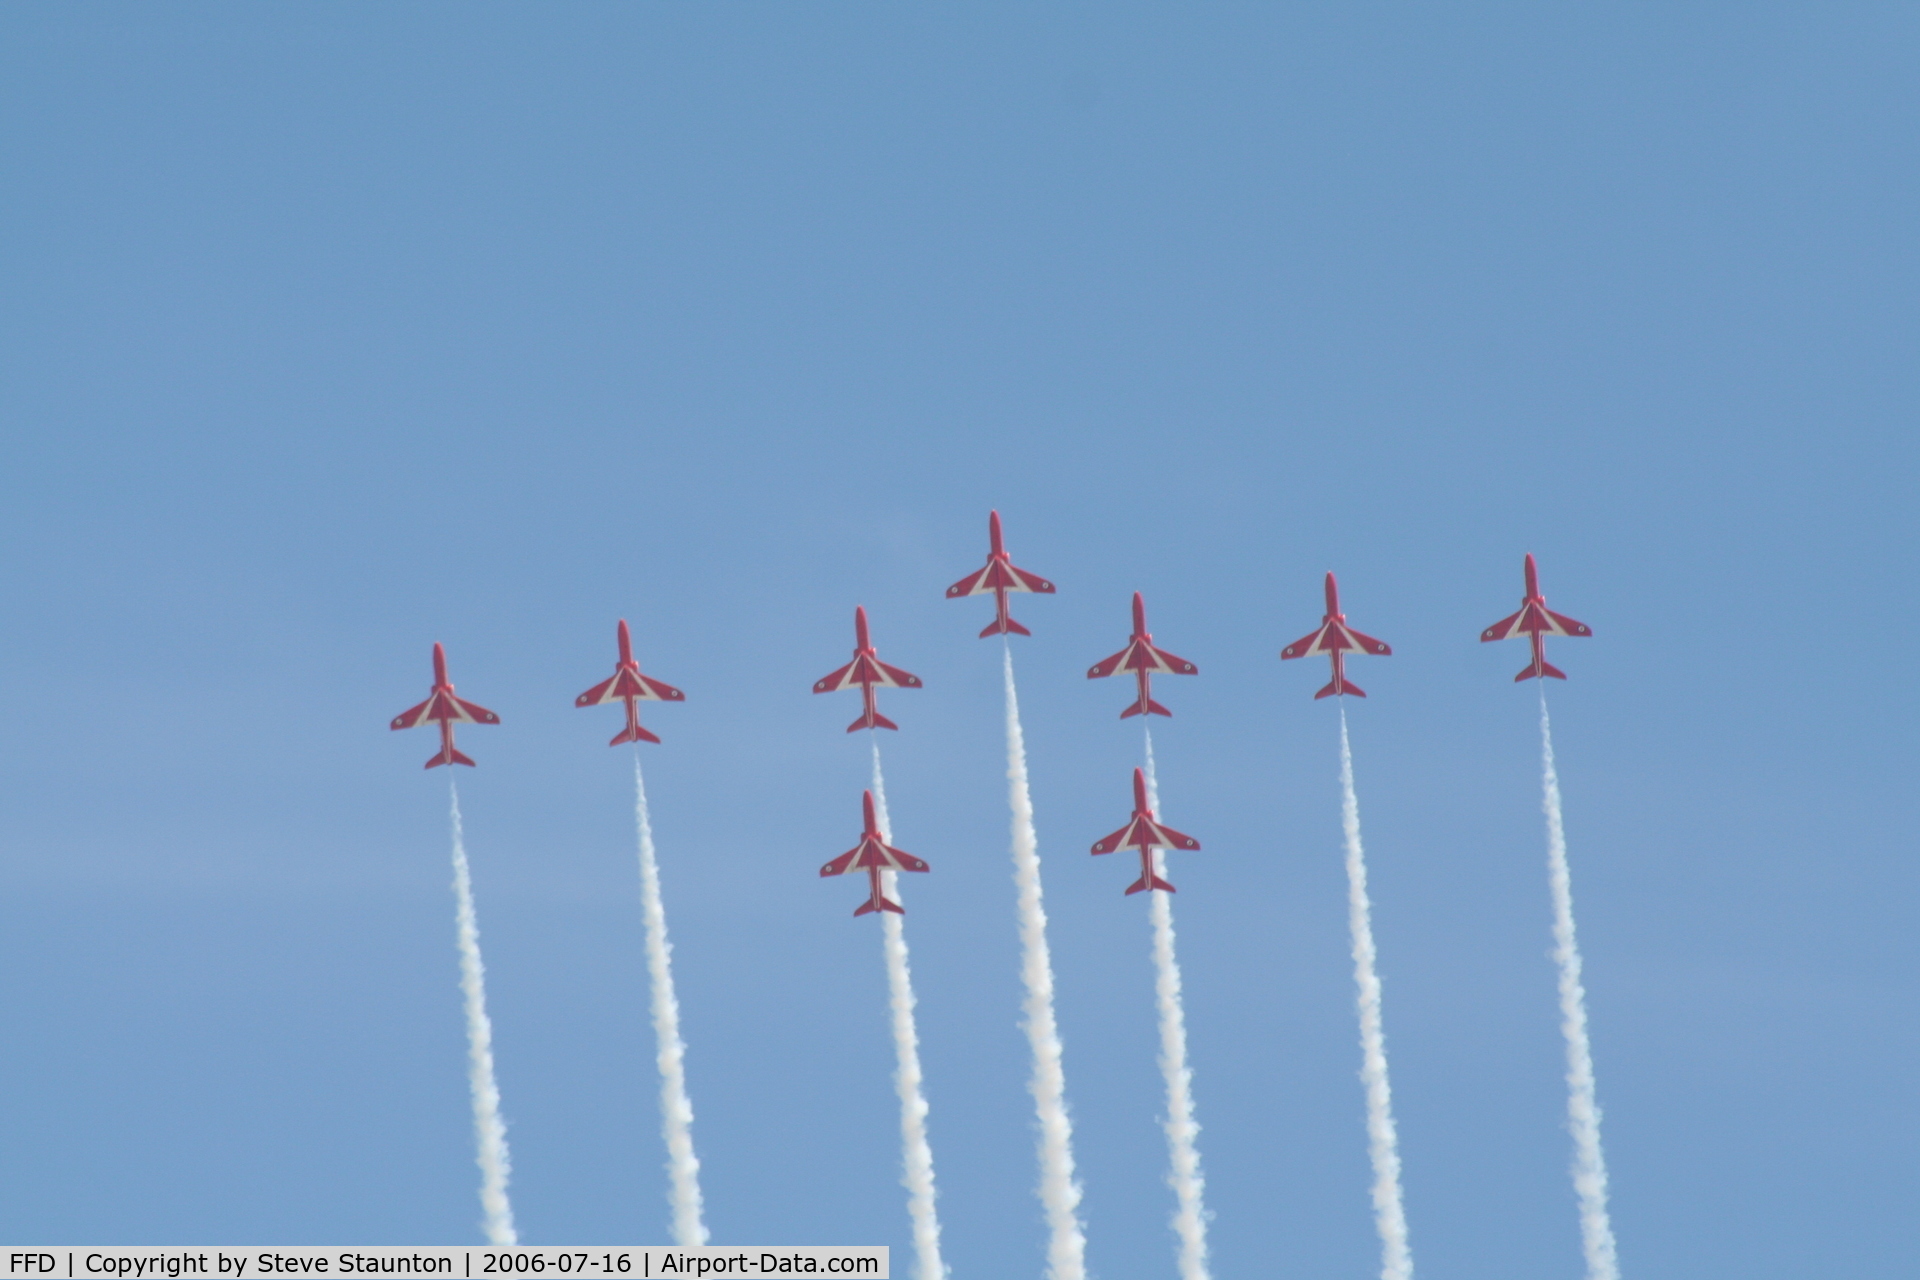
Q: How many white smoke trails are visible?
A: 7